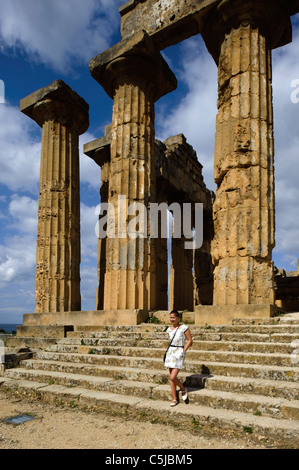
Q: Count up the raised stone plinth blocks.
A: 2